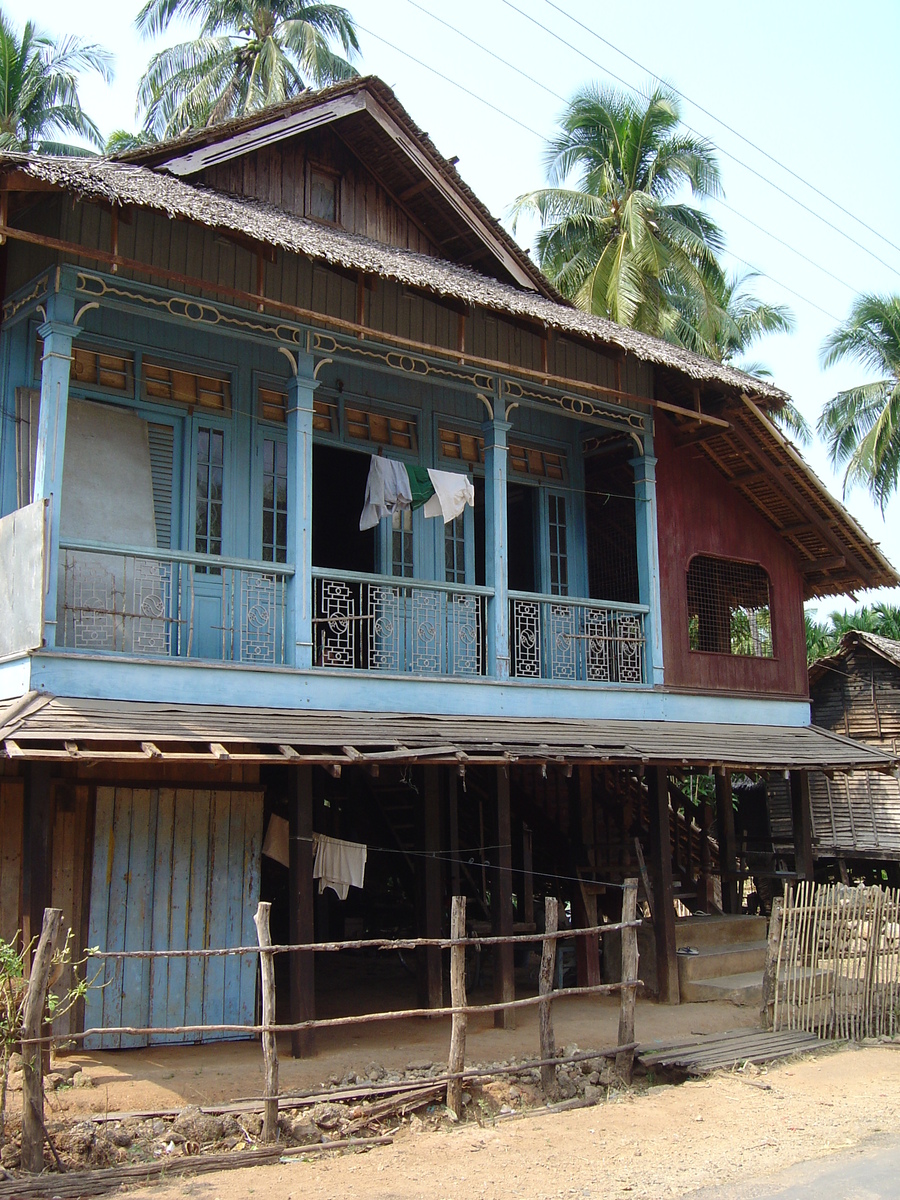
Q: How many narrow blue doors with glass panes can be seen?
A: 5